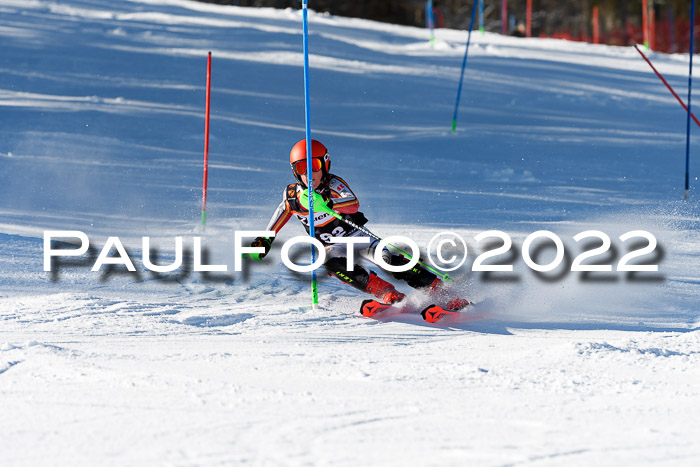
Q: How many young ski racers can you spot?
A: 1